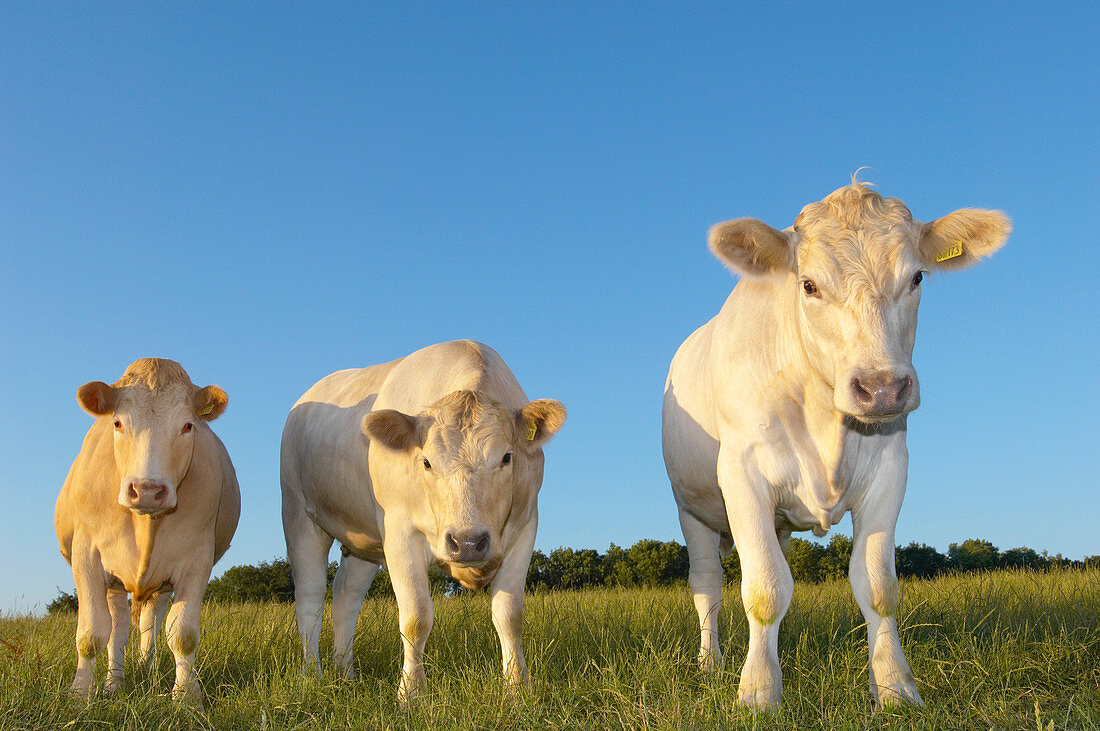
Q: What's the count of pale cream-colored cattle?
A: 3